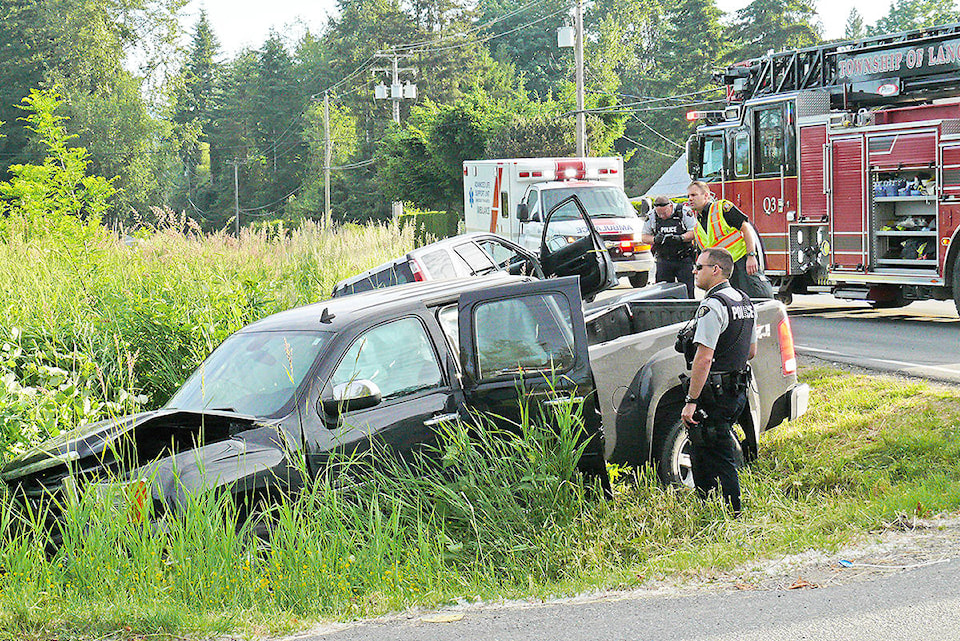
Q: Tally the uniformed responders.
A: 3